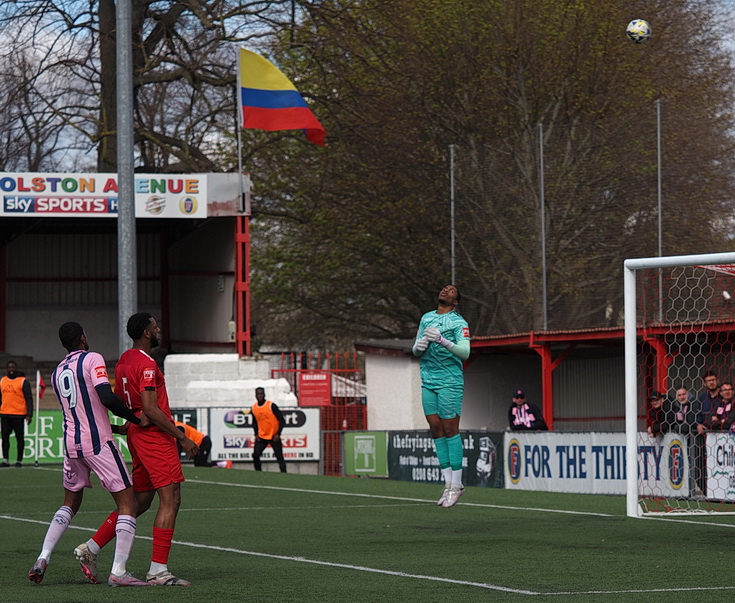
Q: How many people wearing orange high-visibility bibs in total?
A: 3